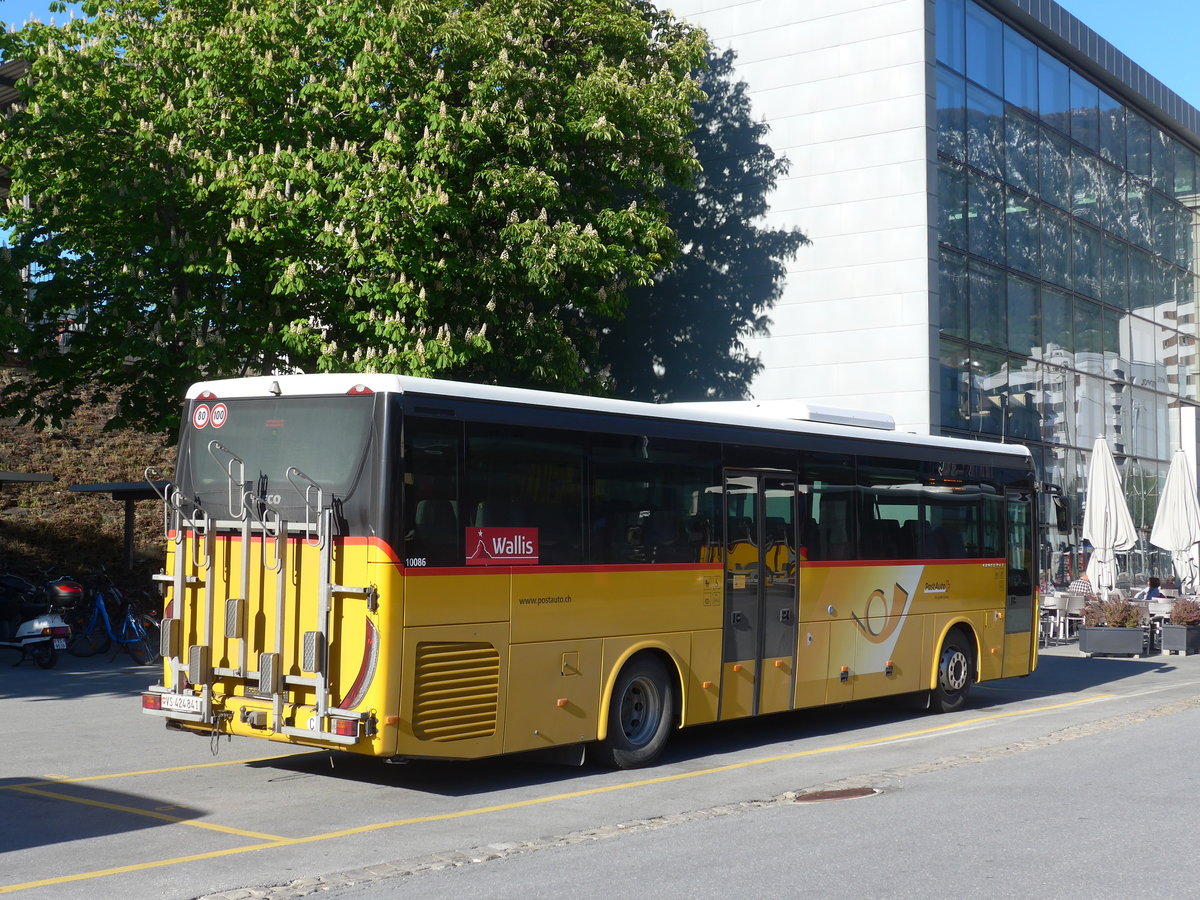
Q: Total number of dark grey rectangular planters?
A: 2